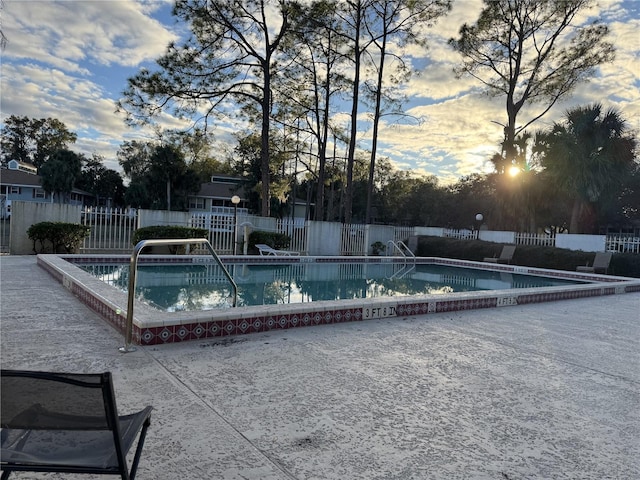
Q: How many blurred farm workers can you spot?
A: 0